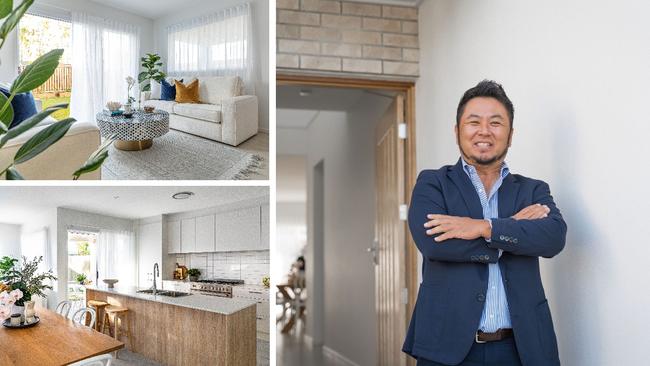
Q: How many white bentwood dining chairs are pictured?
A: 3